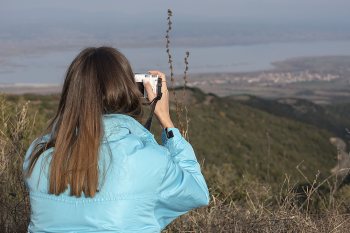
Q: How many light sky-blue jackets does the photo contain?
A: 1